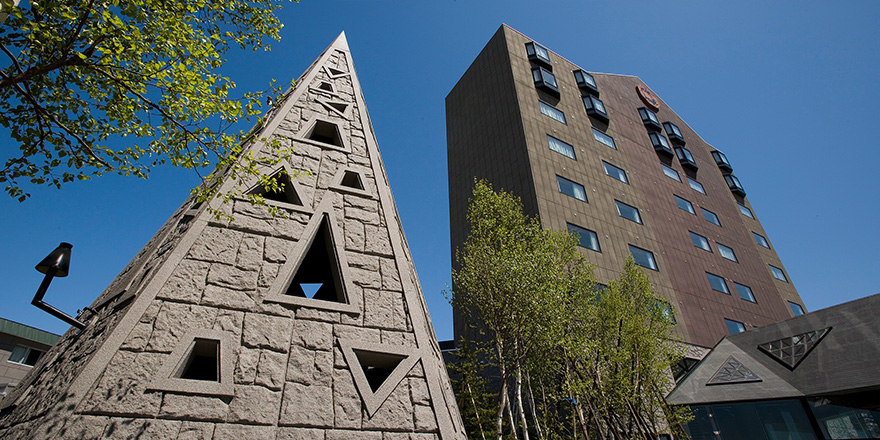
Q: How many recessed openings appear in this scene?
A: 9